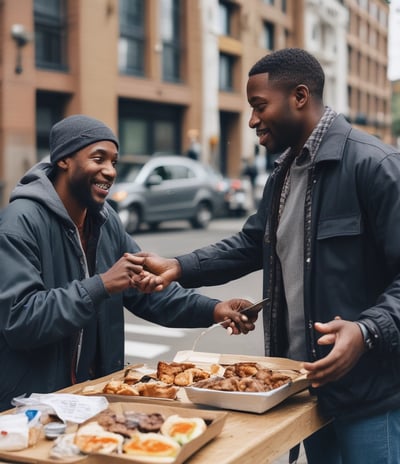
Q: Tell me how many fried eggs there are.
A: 3